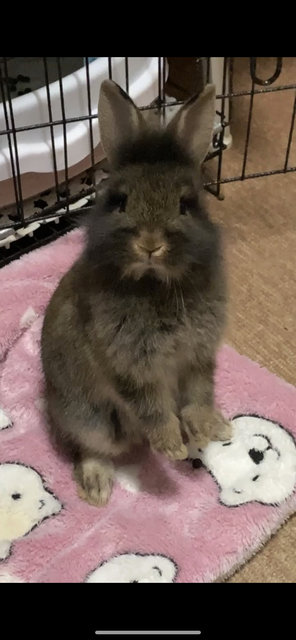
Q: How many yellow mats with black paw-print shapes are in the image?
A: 0